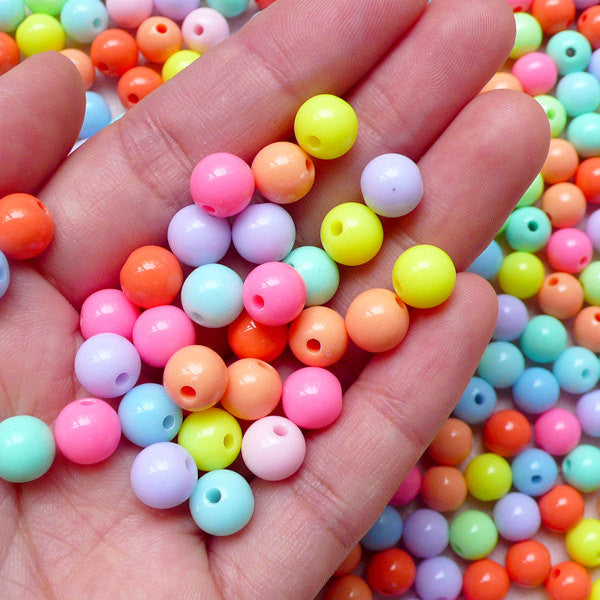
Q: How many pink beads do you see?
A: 14